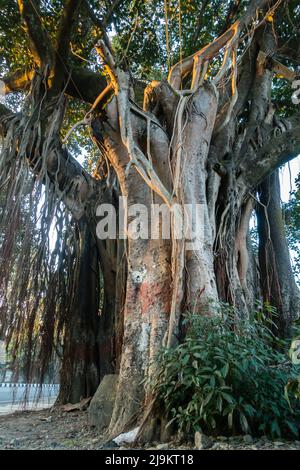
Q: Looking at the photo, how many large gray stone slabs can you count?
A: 1